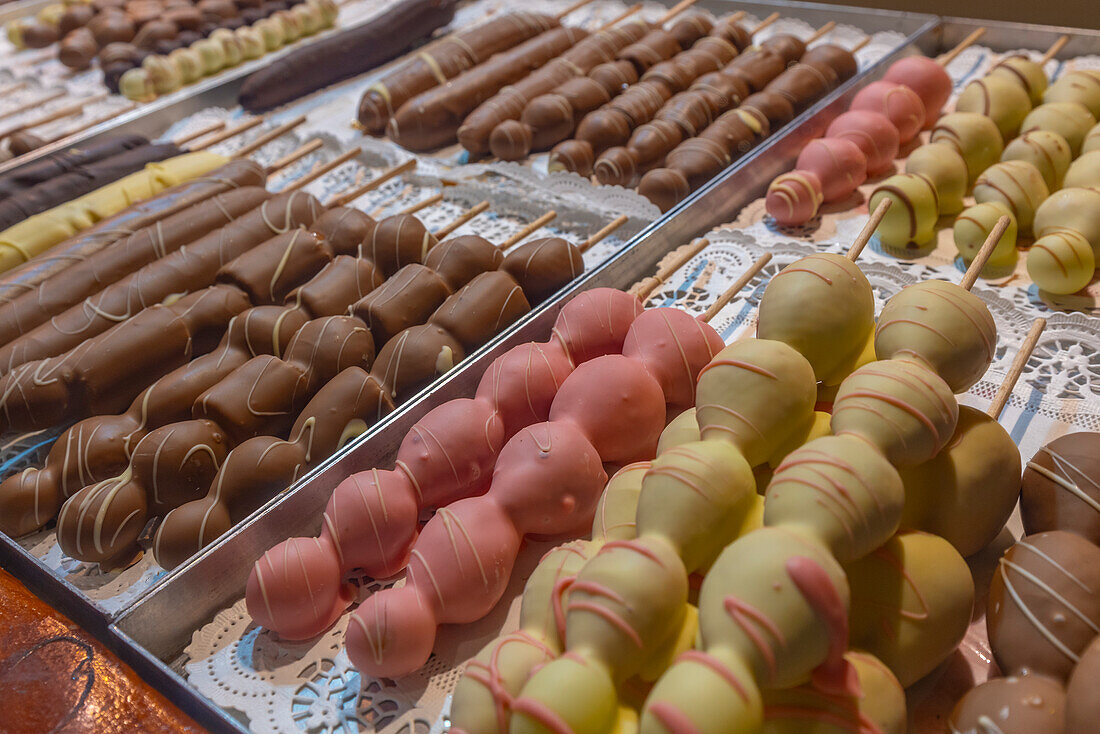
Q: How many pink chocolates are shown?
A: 15